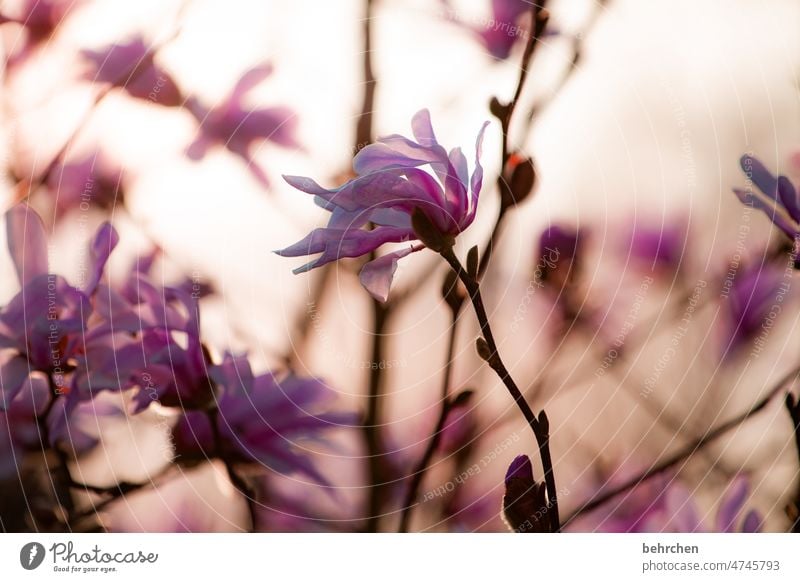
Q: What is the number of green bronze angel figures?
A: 0